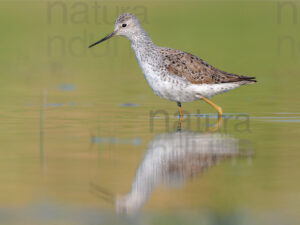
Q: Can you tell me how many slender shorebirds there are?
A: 1